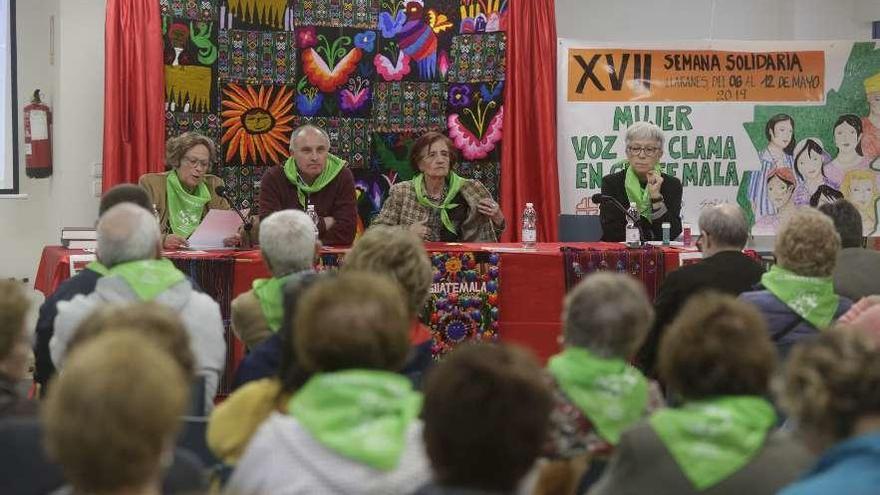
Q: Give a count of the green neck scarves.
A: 11